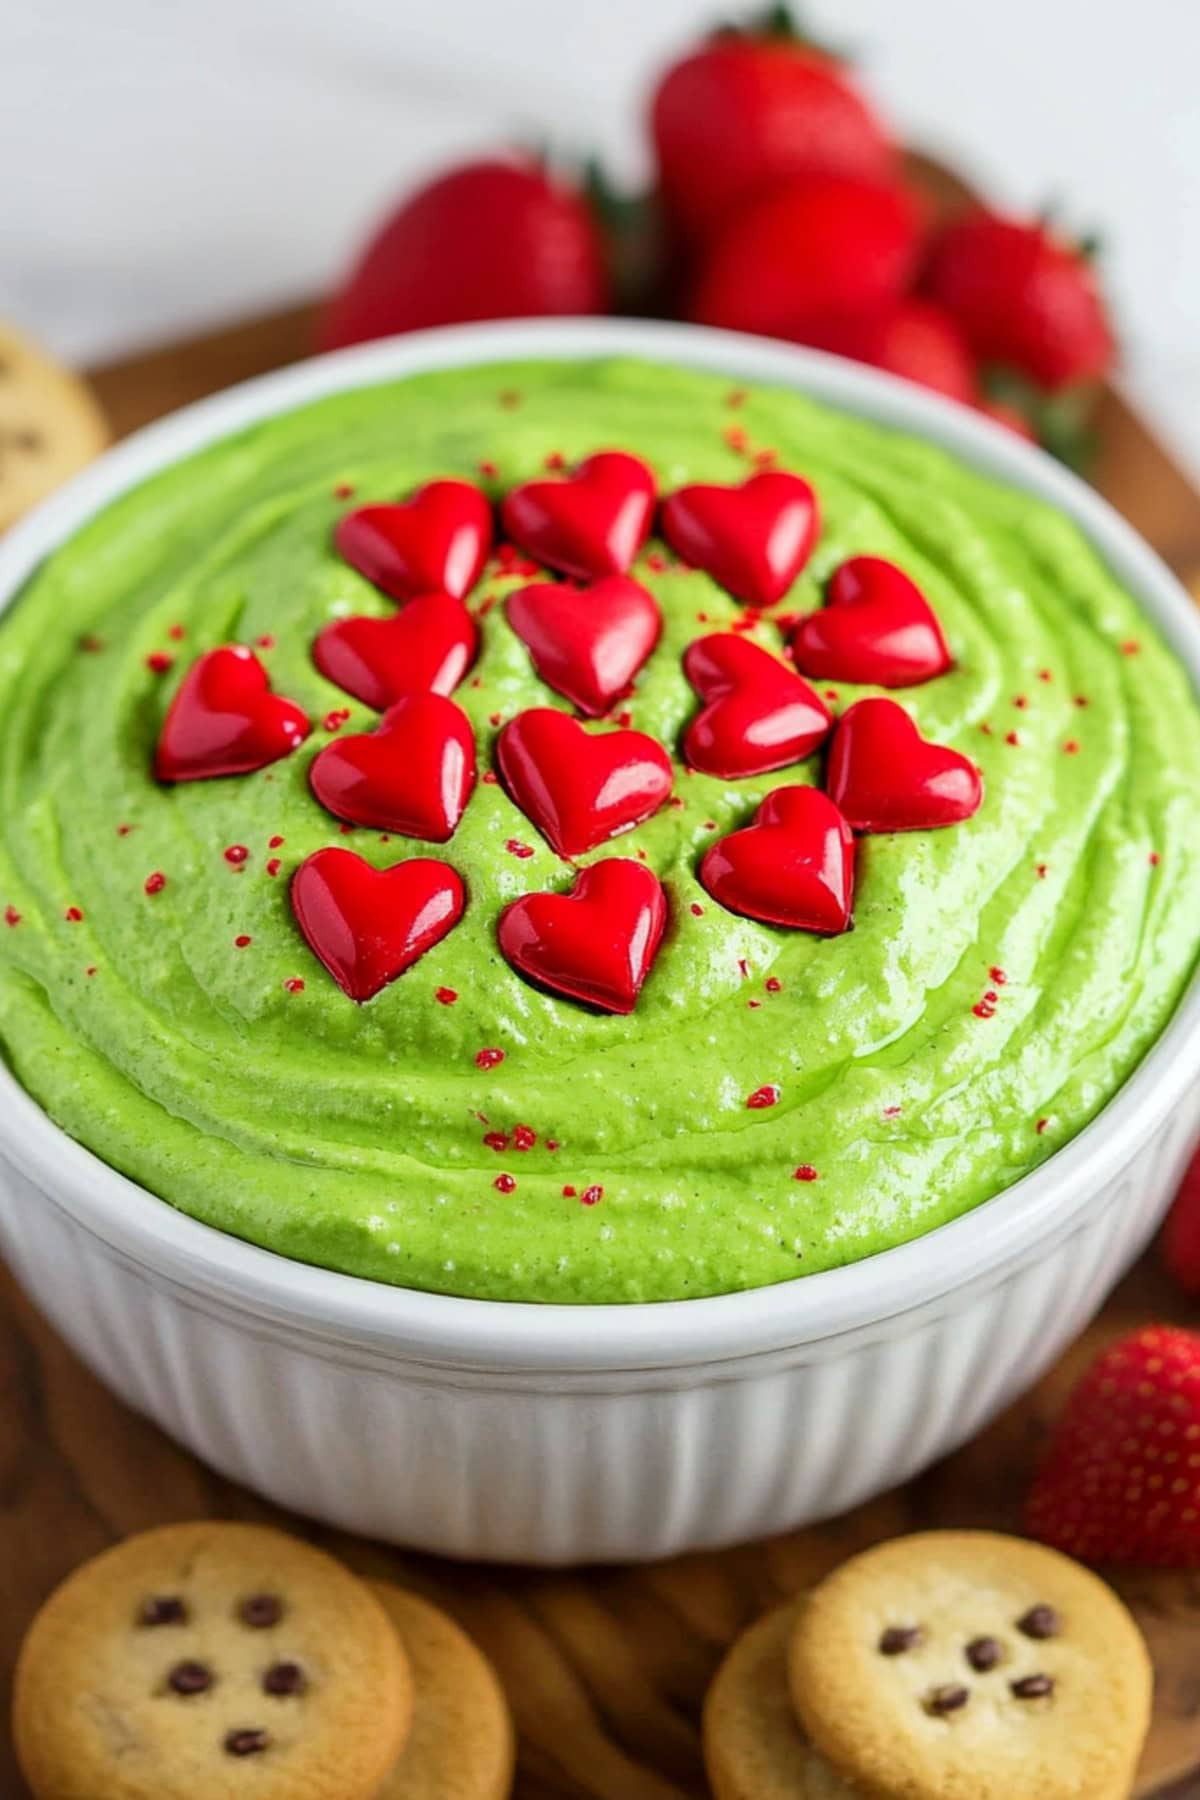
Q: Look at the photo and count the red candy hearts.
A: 14